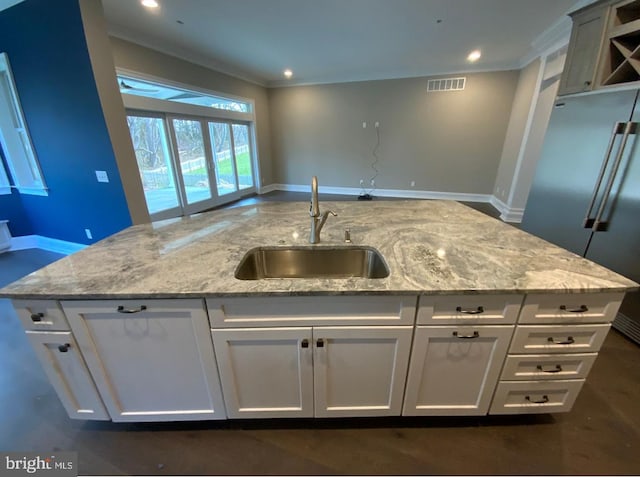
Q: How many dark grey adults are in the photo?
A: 0